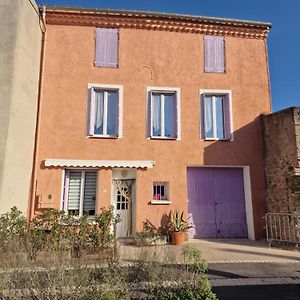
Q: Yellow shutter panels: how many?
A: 0